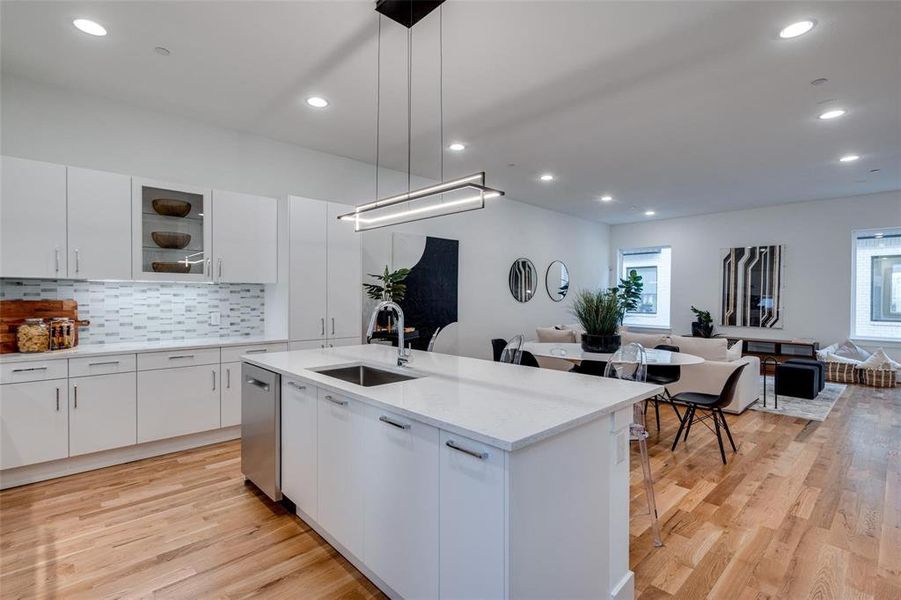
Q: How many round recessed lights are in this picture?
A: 9